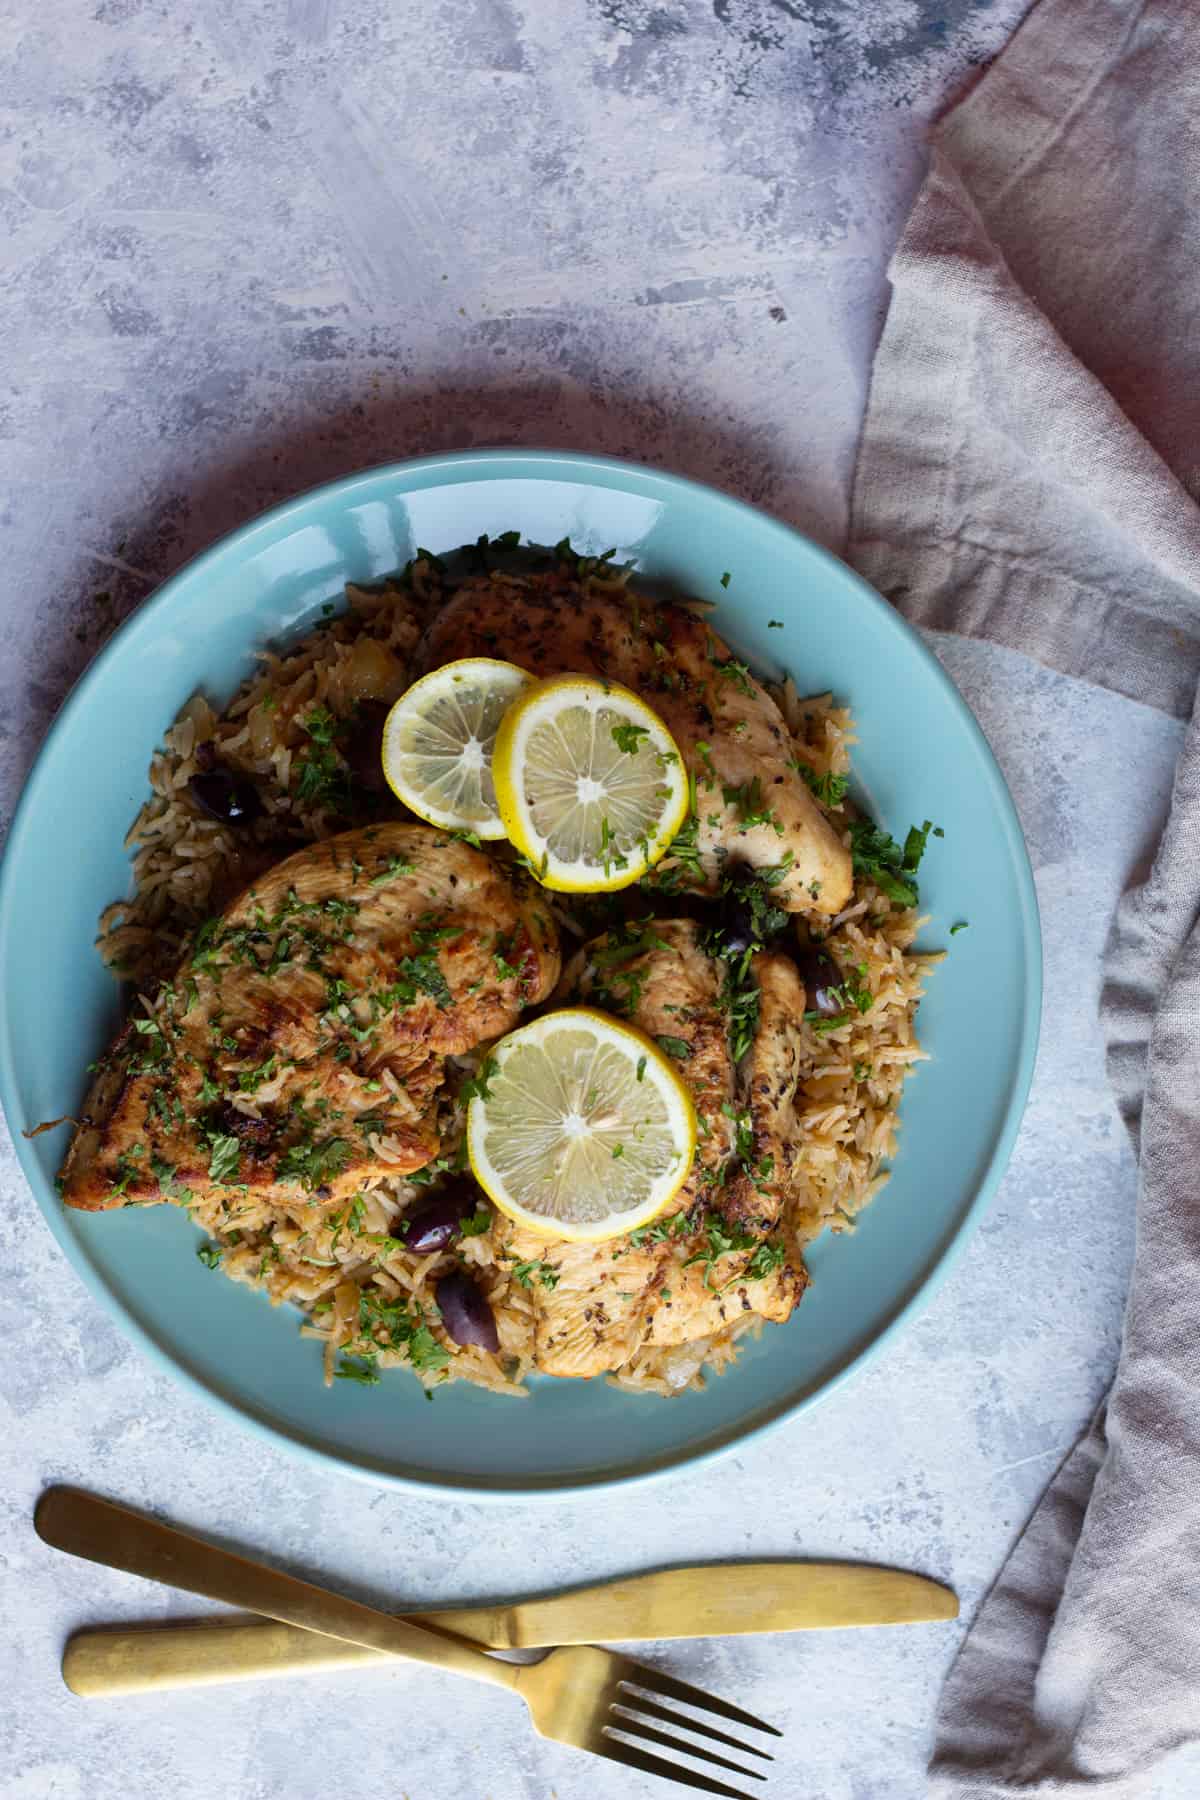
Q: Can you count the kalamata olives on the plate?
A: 6